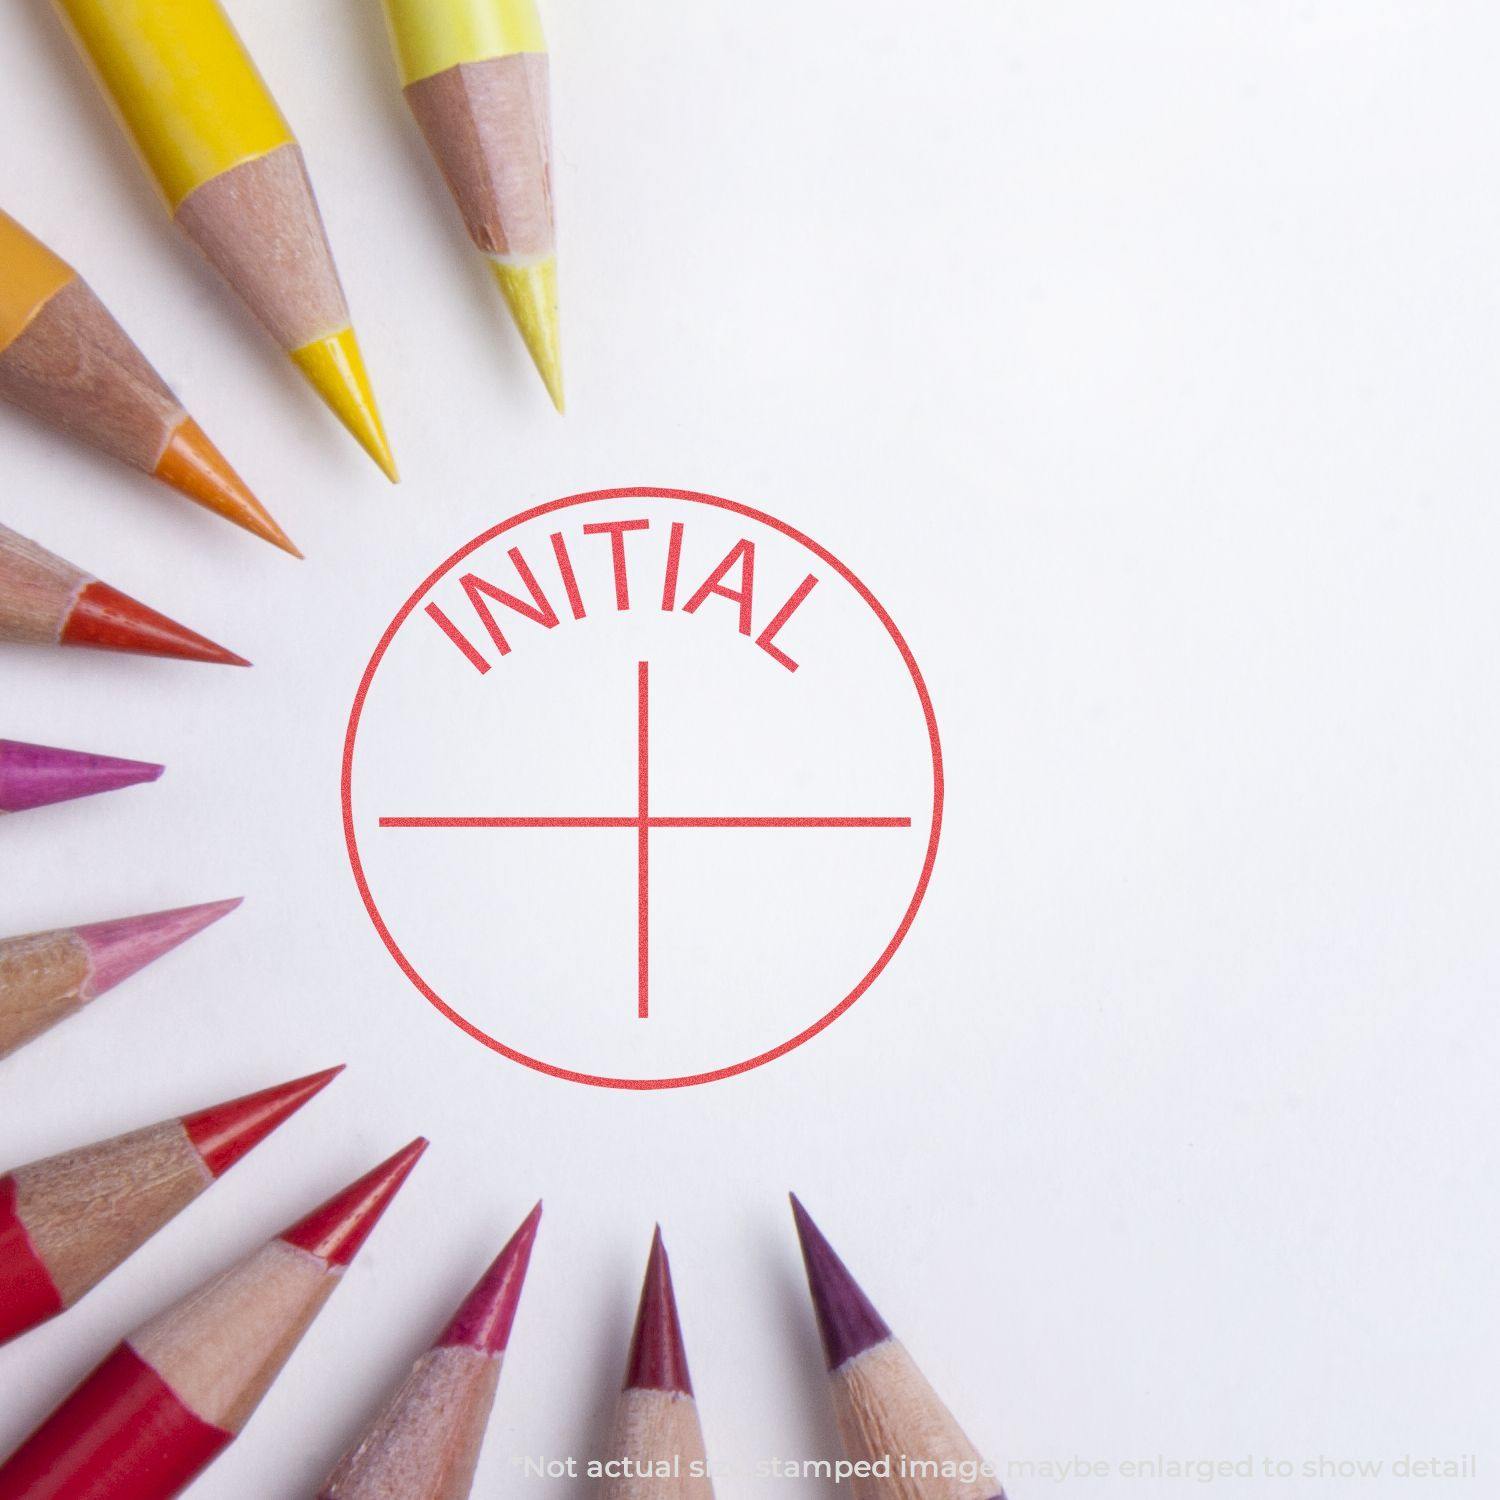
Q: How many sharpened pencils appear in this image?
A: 11